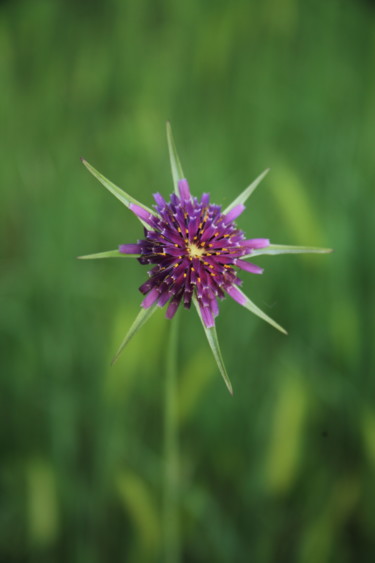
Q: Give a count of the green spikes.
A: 8